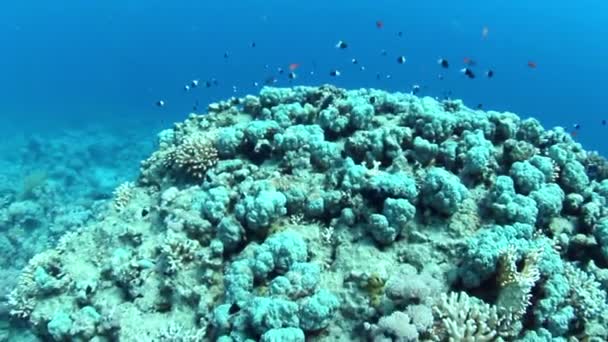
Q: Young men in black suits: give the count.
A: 0